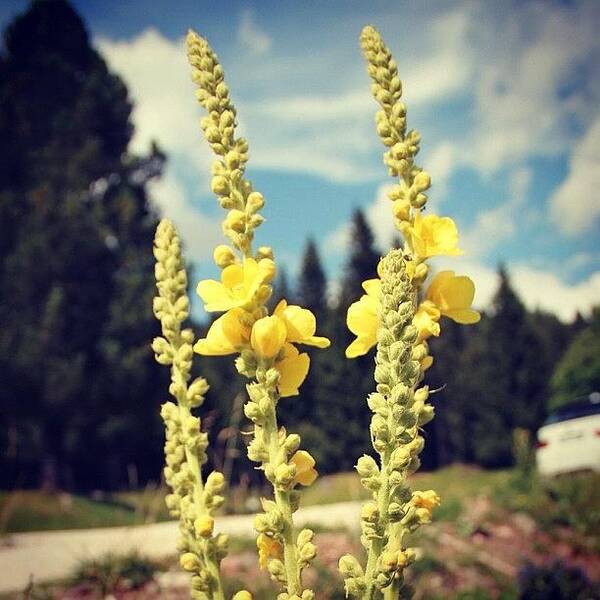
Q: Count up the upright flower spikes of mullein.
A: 4